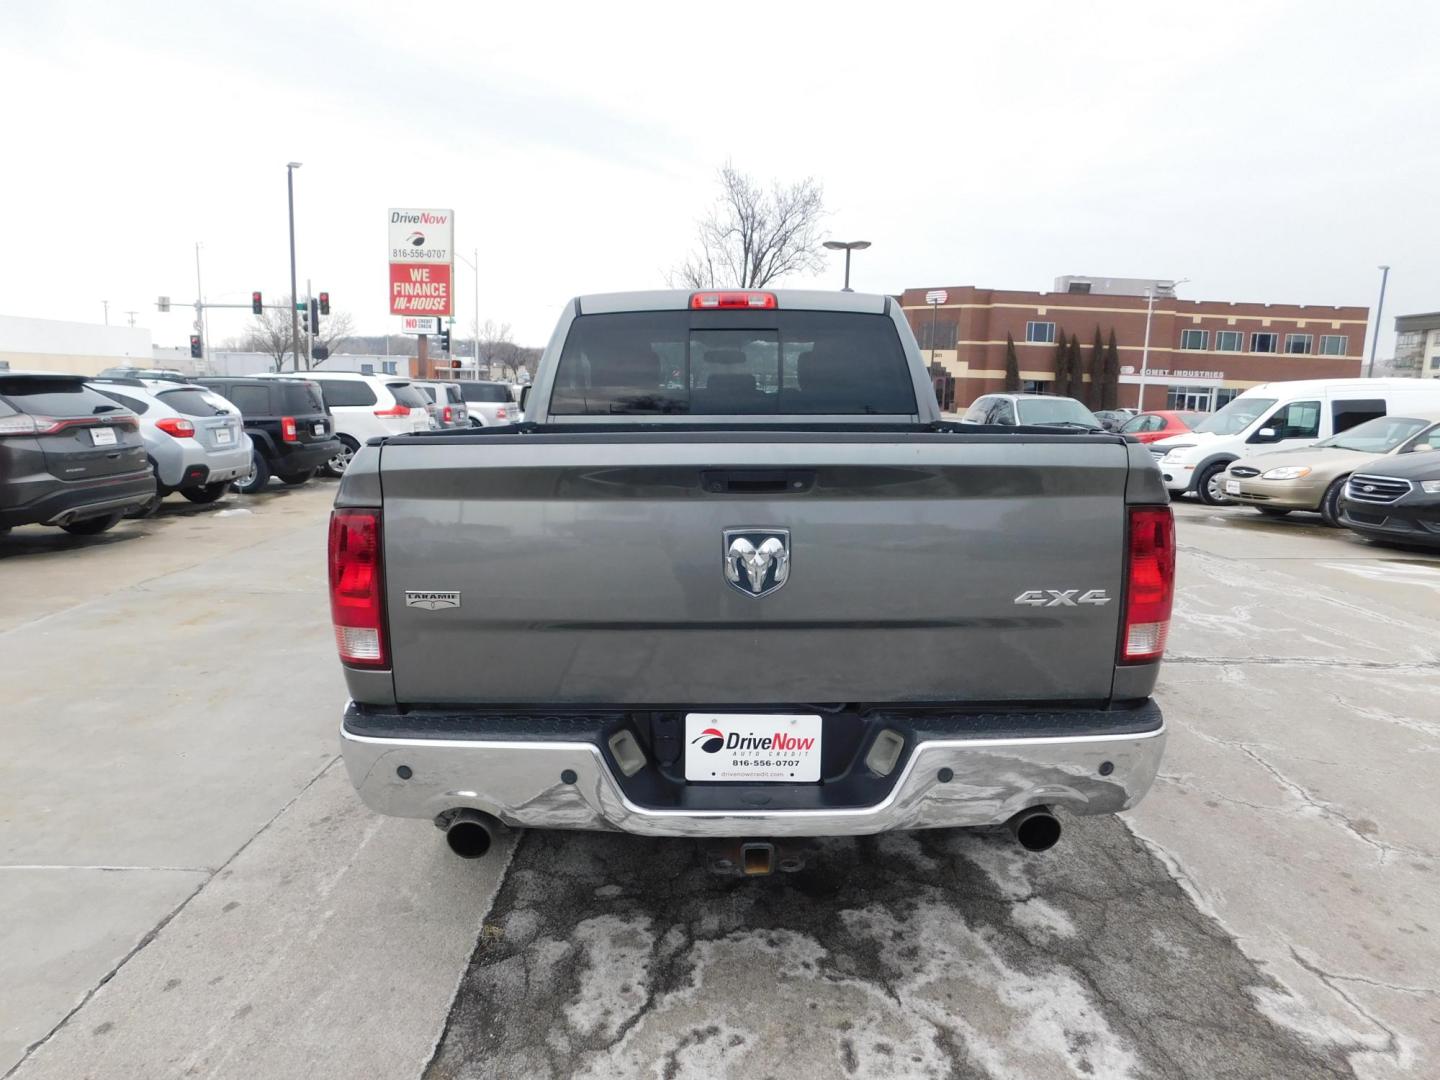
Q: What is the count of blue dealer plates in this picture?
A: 0